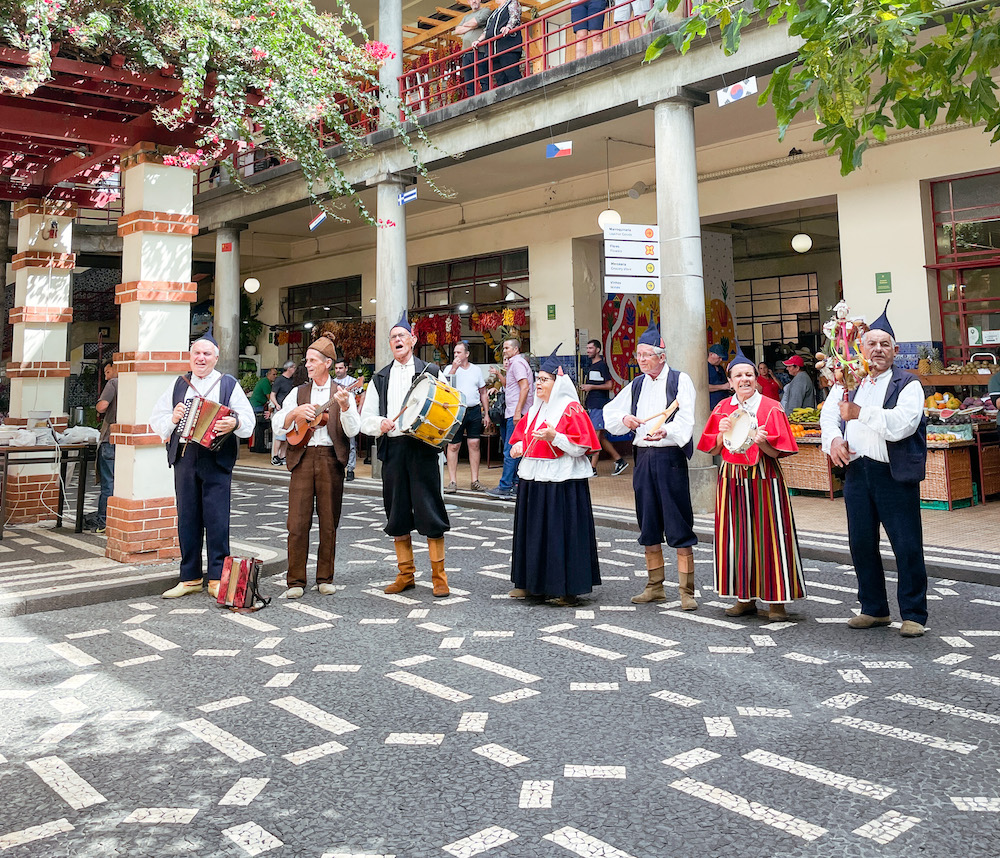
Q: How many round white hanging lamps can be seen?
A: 3